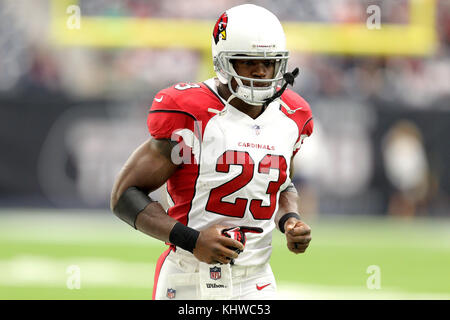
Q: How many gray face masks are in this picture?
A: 1